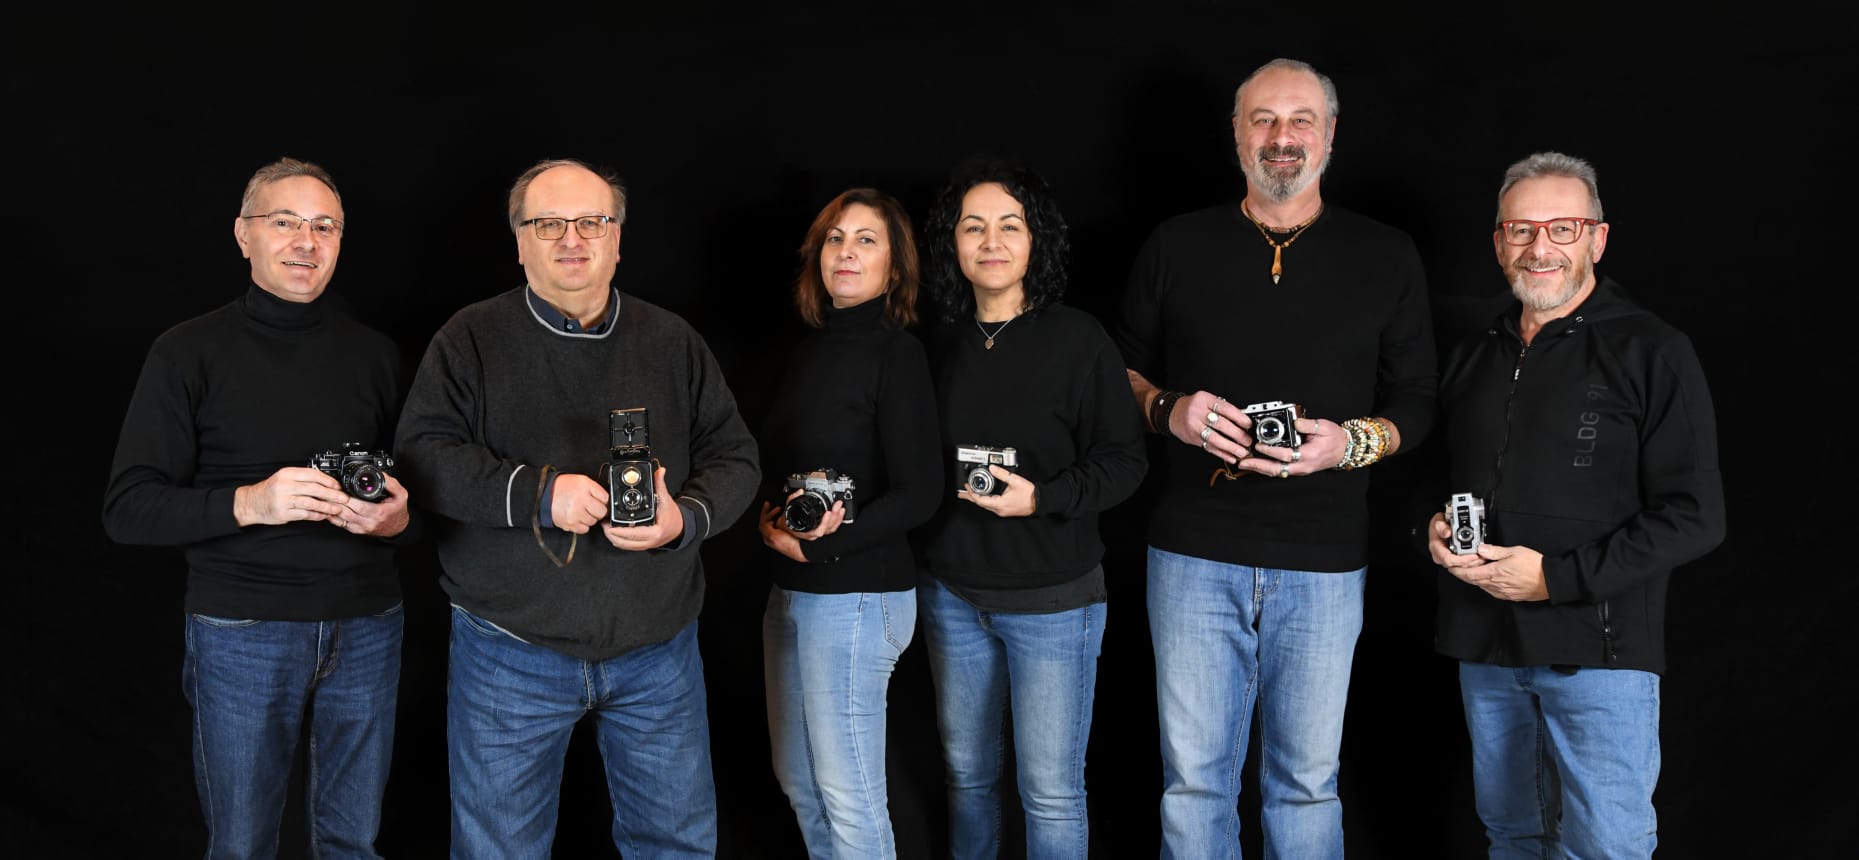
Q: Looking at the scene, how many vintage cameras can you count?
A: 6